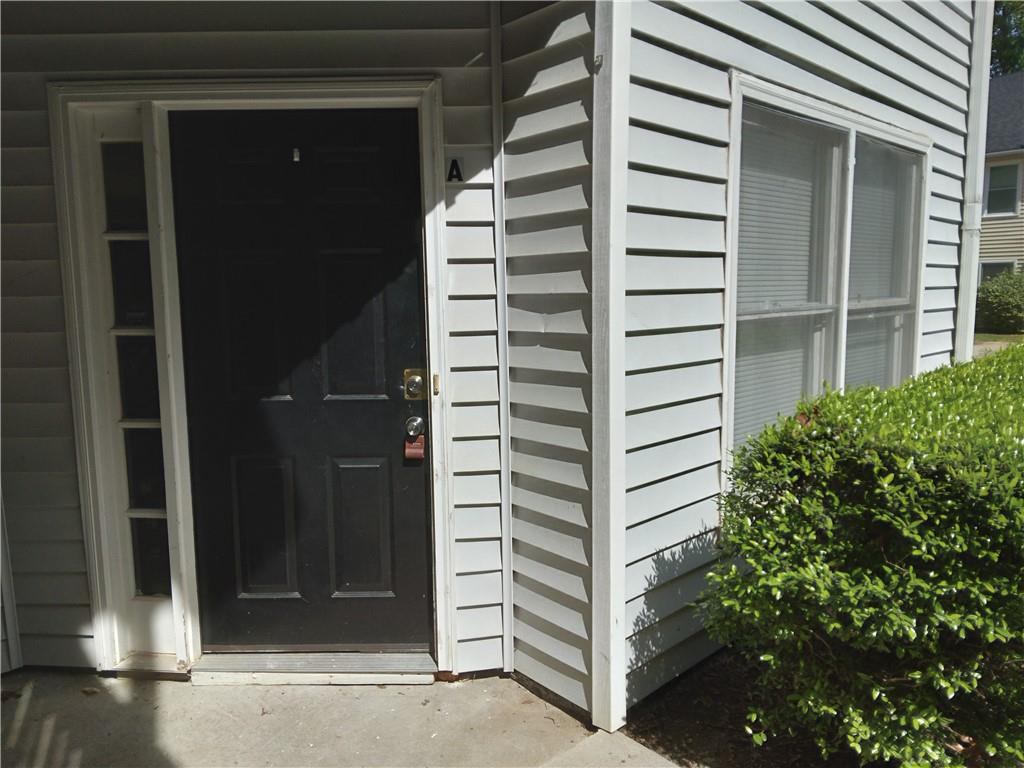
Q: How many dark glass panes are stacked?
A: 5